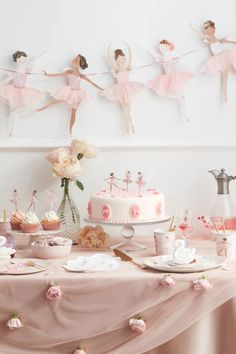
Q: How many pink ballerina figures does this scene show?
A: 11